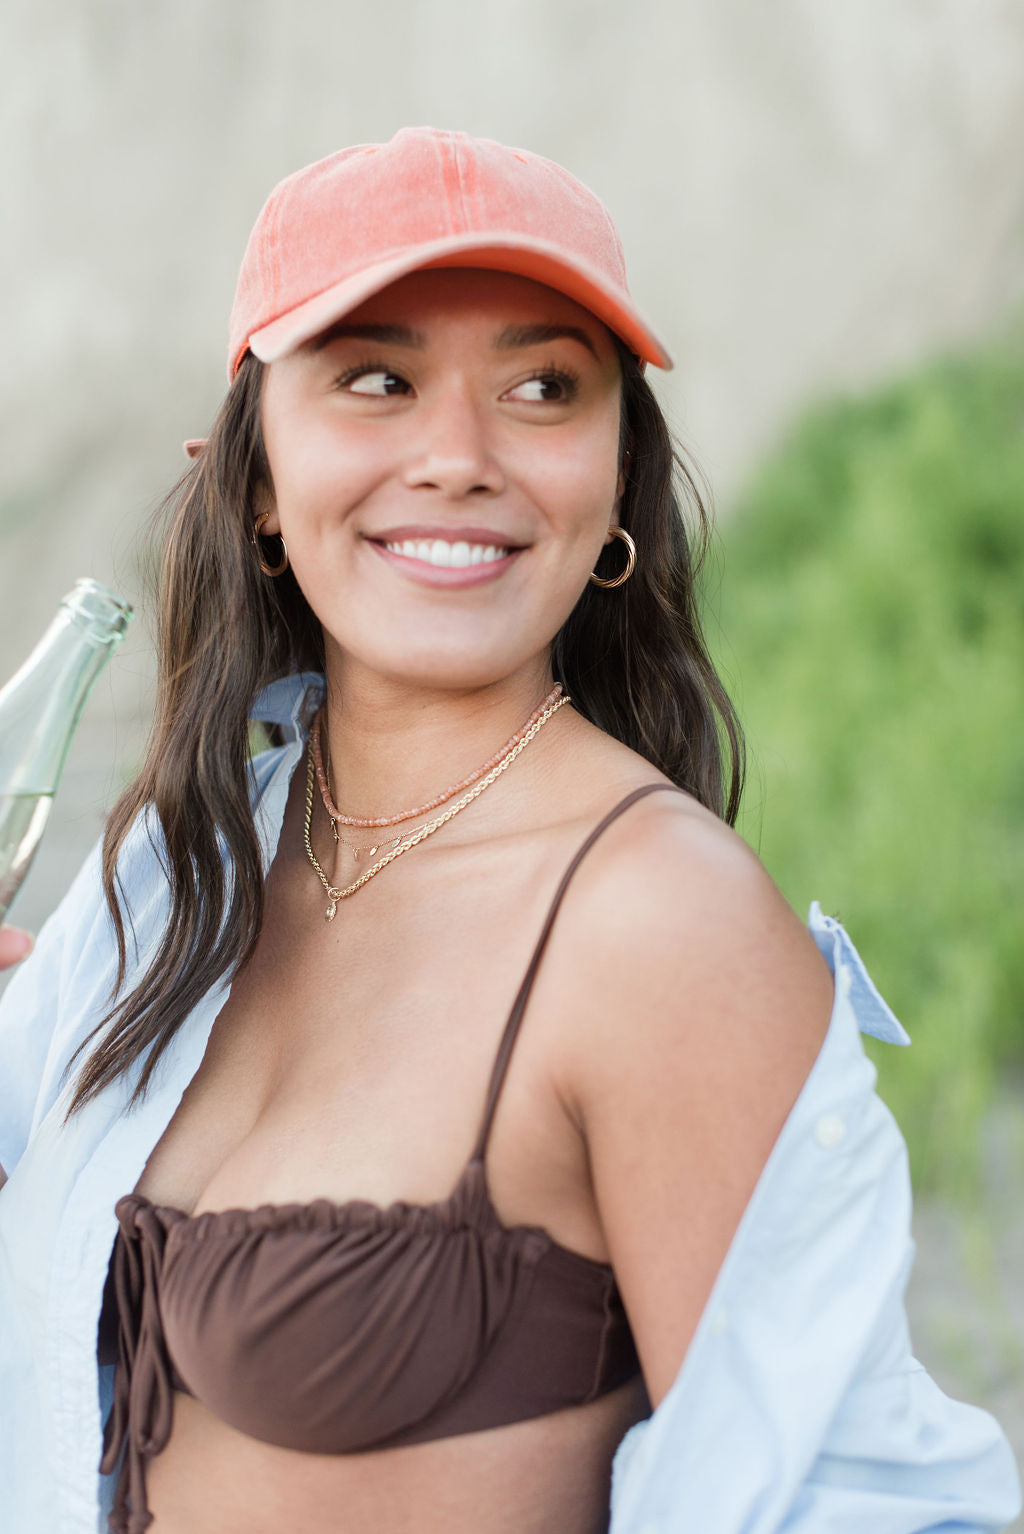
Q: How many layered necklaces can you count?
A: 3